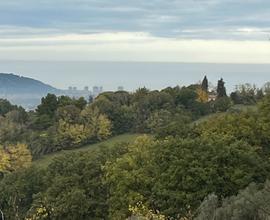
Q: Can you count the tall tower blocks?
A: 6